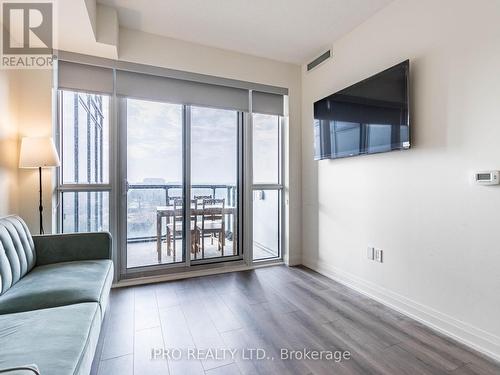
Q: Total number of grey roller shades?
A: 3